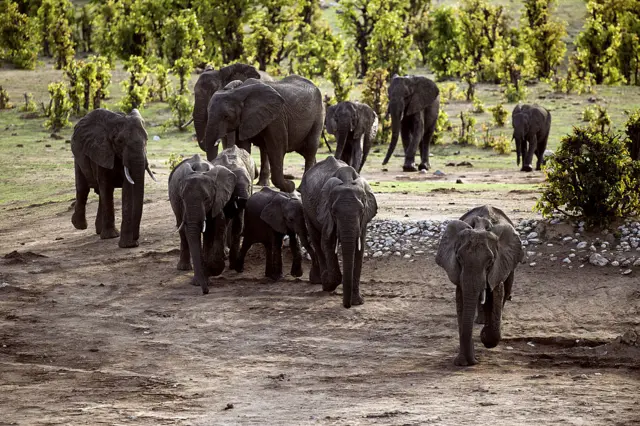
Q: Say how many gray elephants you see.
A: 11